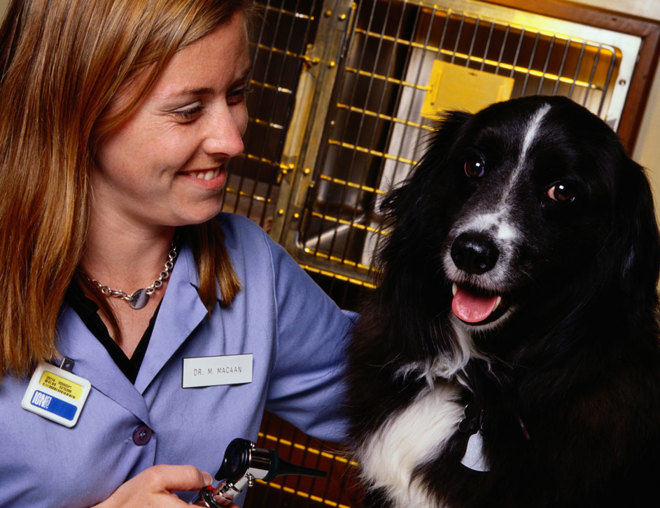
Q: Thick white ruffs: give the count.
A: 1